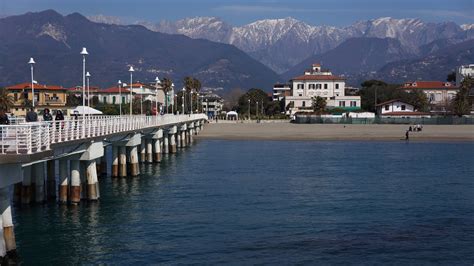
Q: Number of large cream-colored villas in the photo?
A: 1